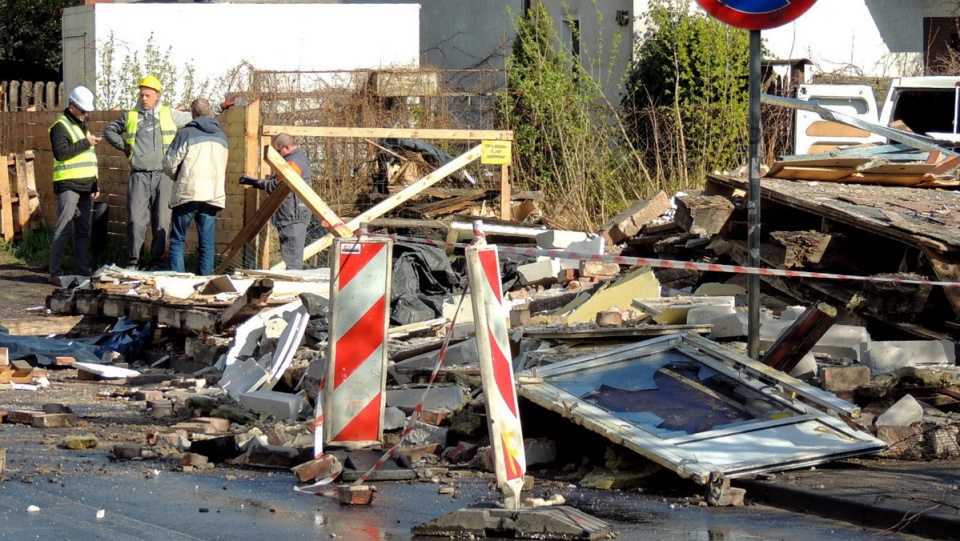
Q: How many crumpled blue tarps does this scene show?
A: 1